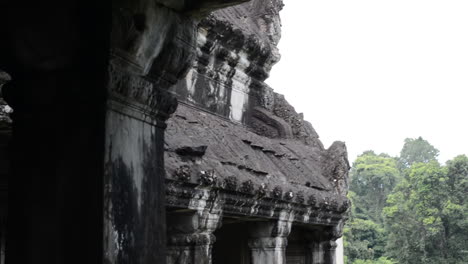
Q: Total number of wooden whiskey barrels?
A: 0